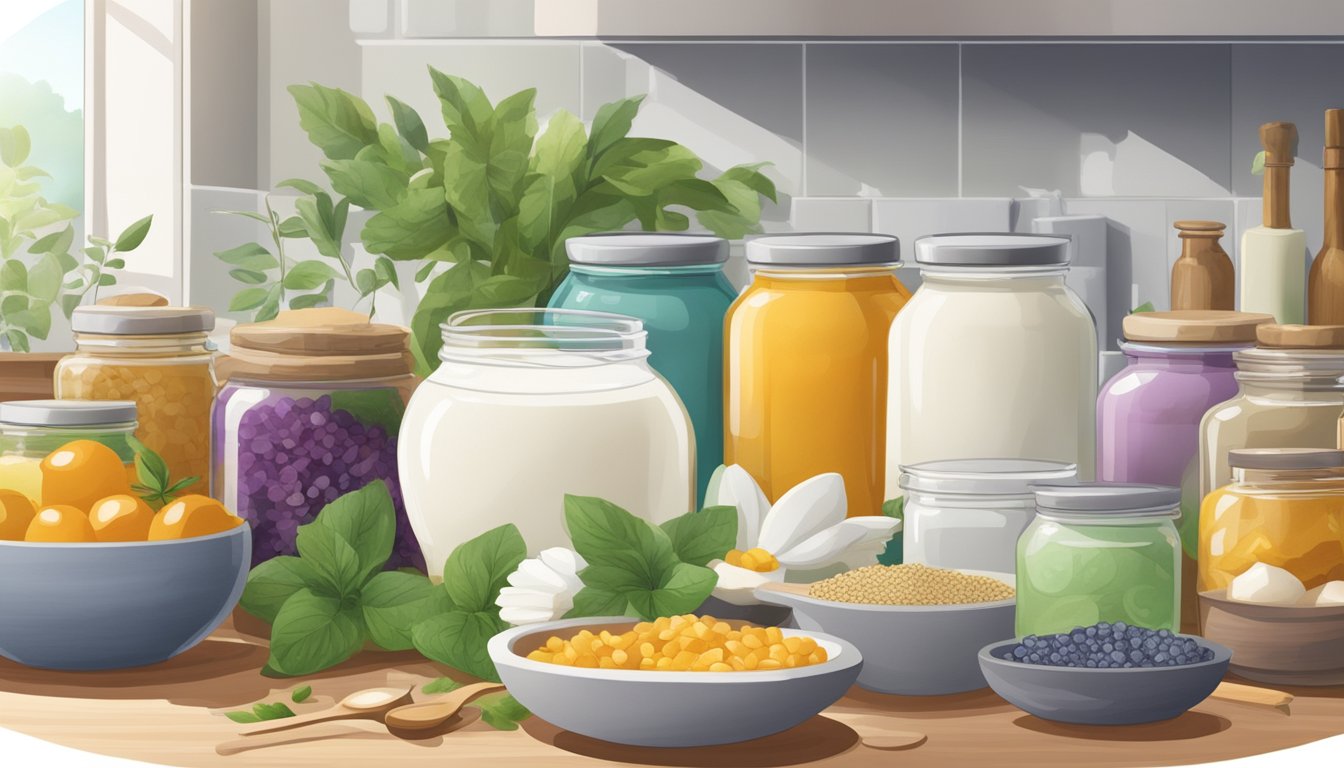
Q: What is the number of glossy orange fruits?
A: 5